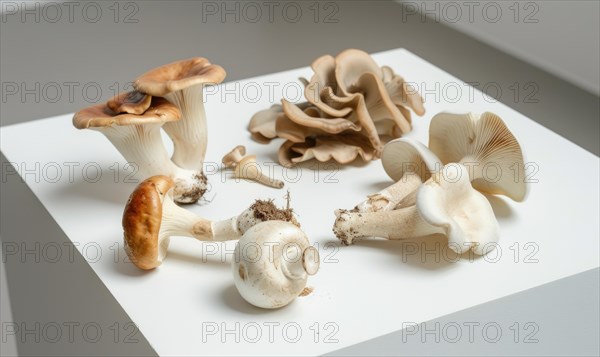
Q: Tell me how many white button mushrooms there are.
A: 1